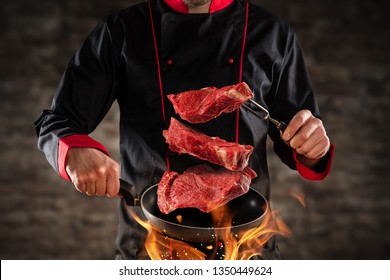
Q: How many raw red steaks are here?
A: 3